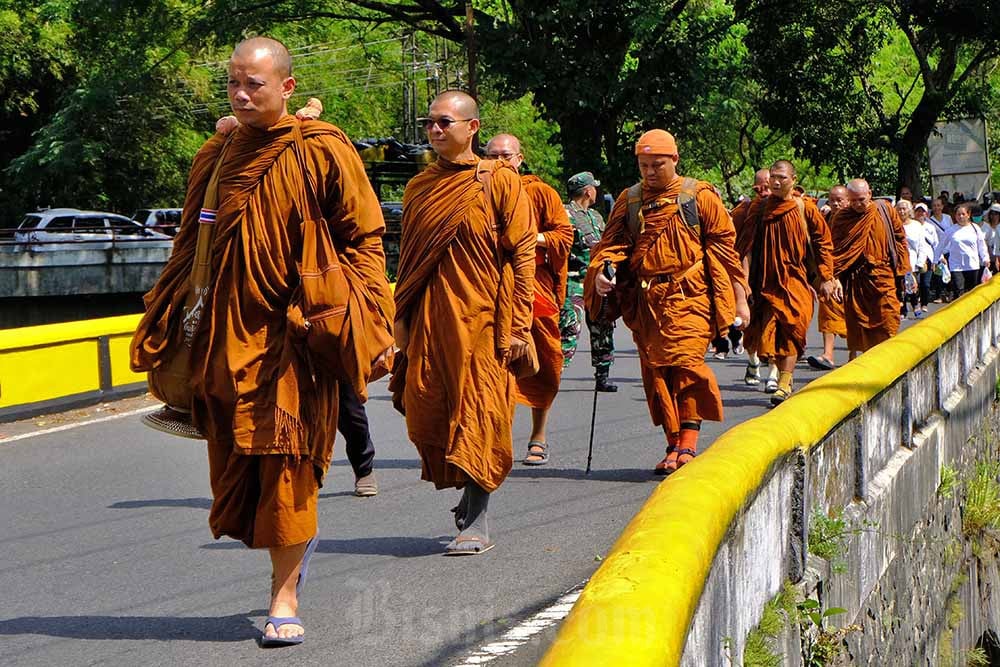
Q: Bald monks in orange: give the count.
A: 7